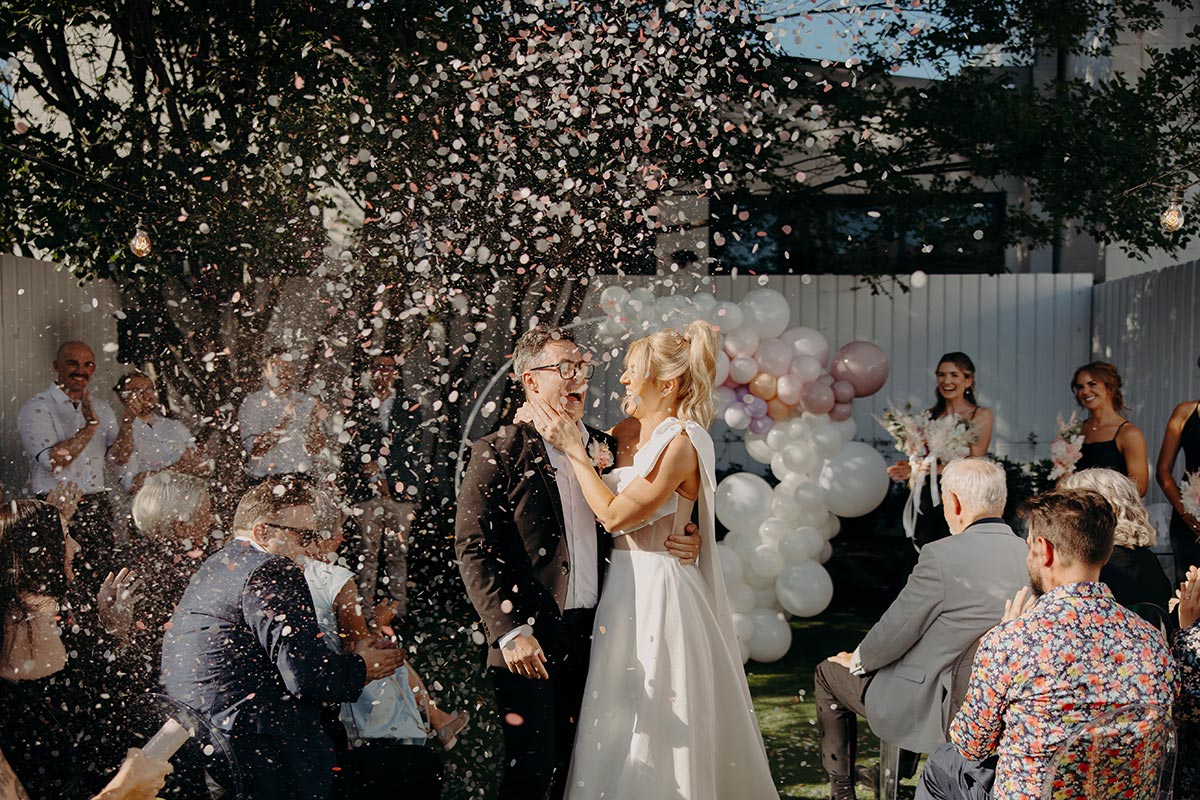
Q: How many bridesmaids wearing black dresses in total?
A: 3